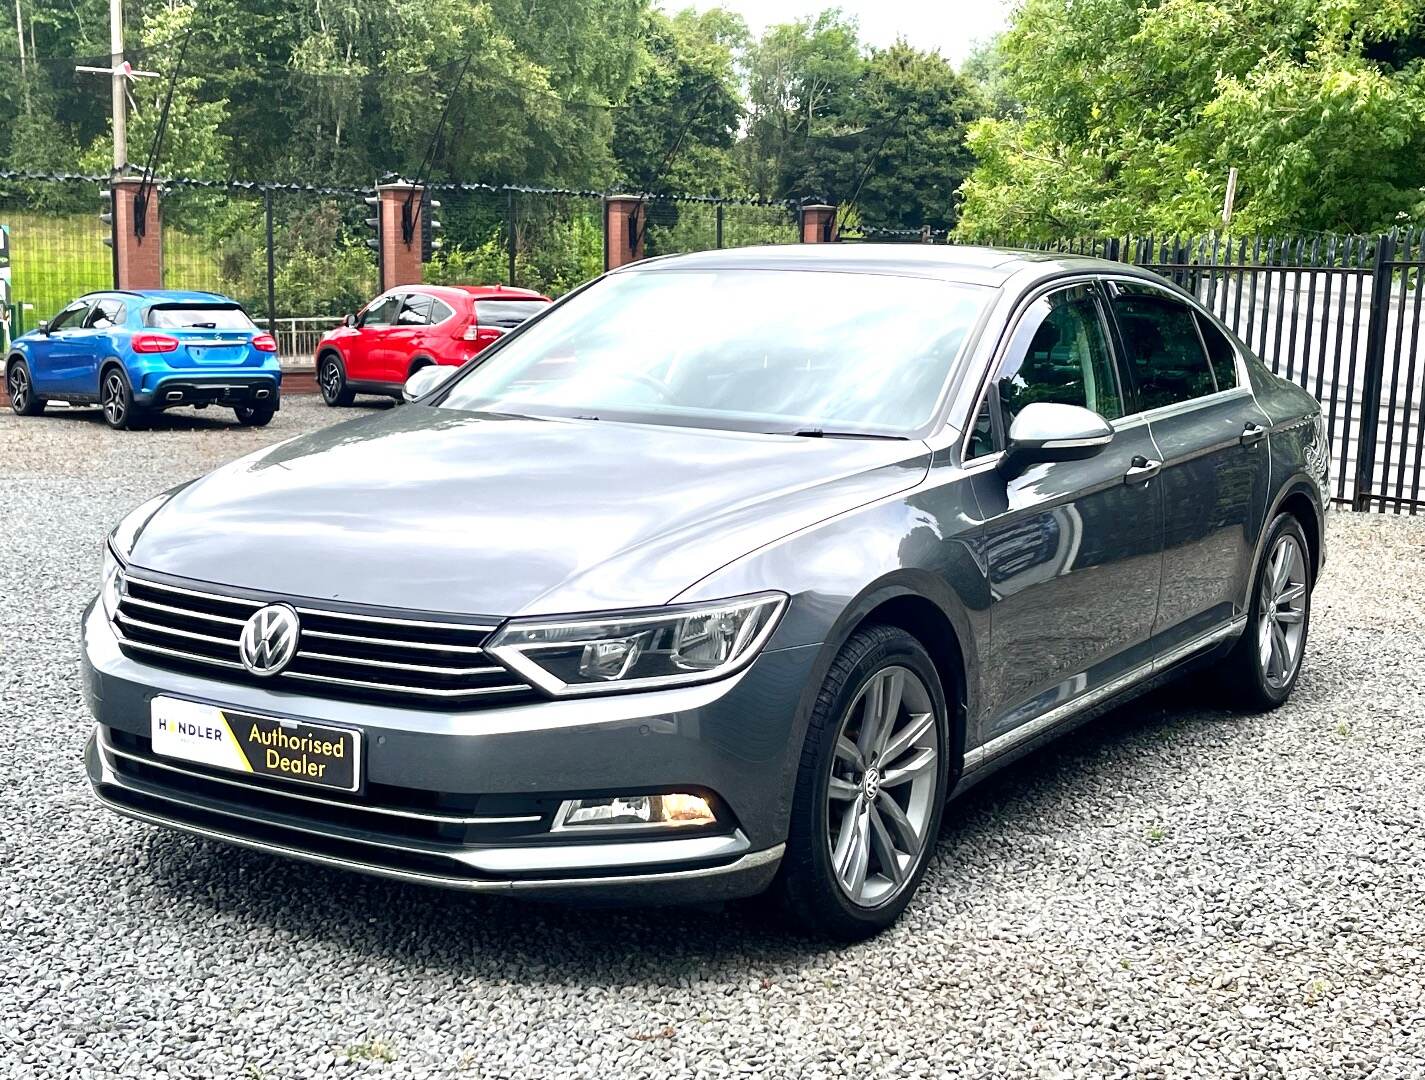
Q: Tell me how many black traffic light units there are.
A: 3